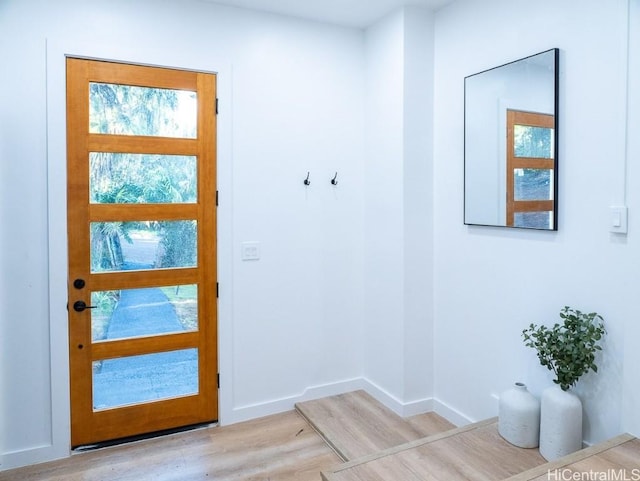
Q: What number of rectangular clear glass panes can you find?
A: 5